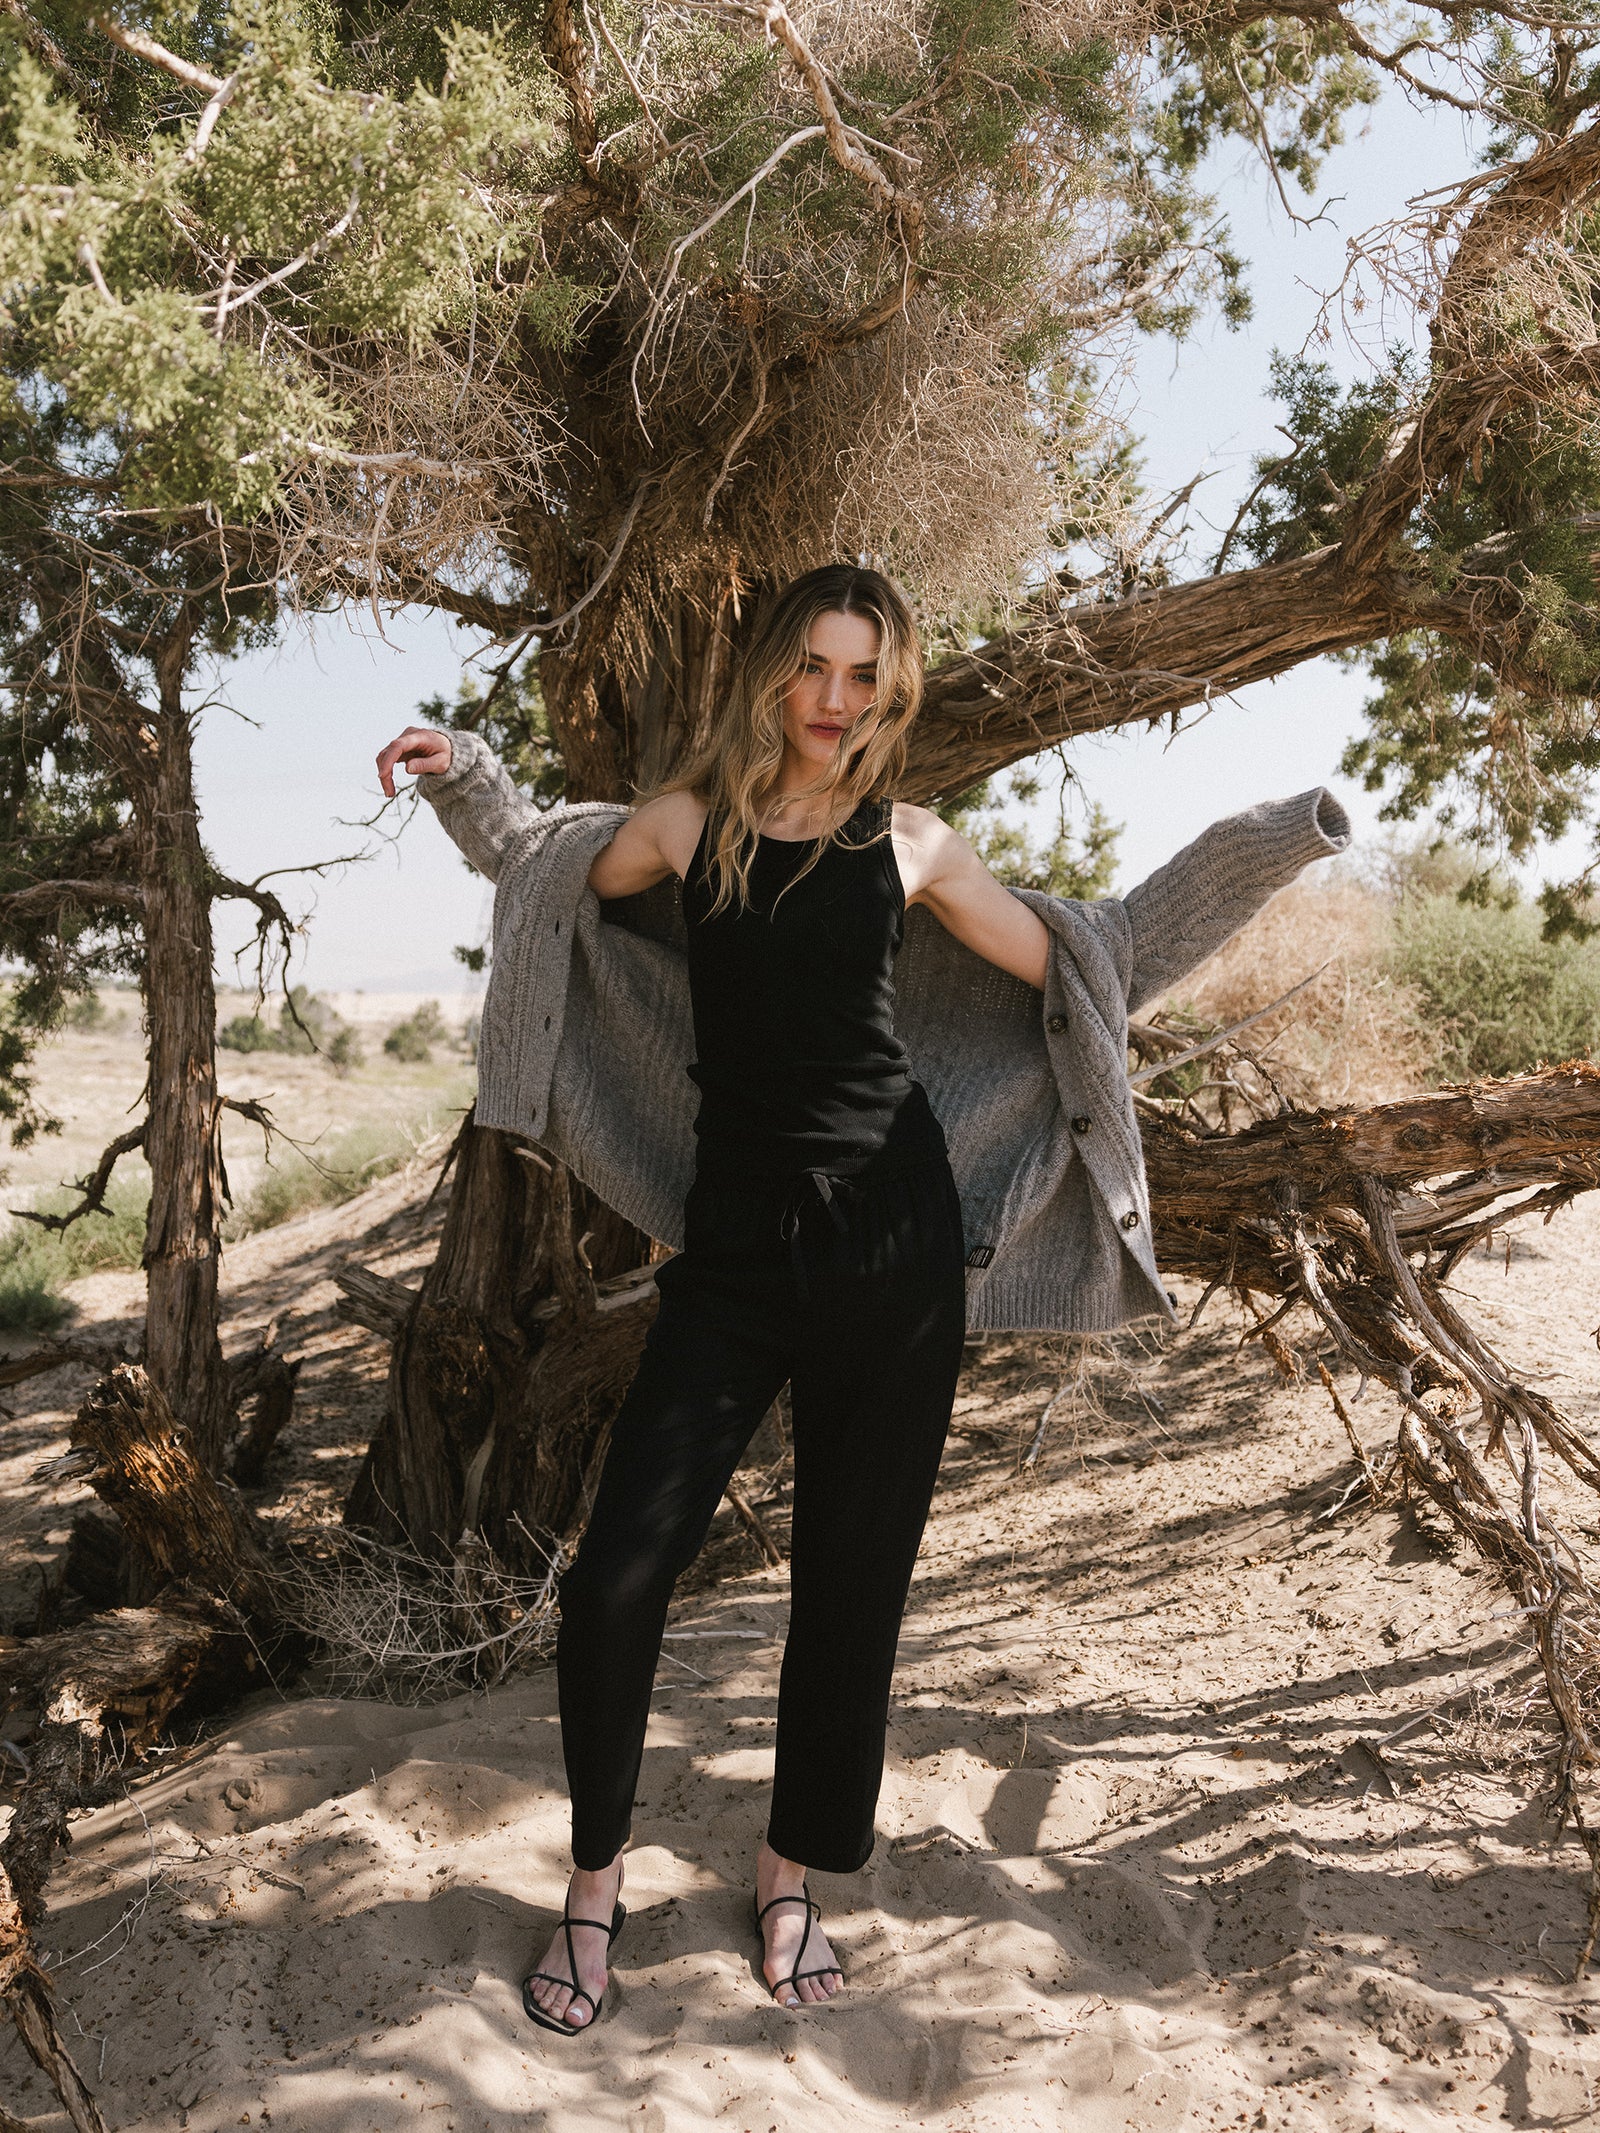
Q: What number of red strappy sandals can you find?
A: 0